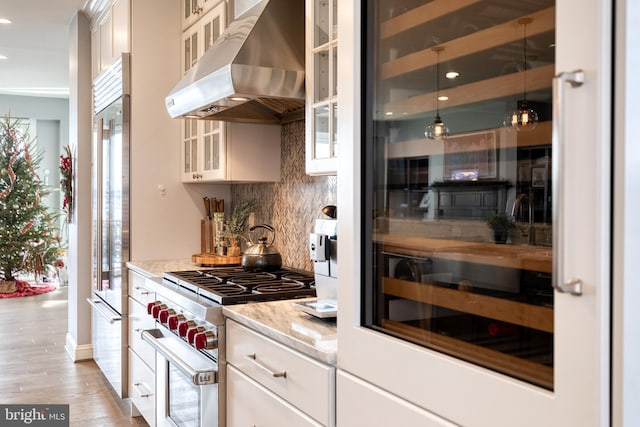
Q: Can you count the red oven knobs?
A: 7